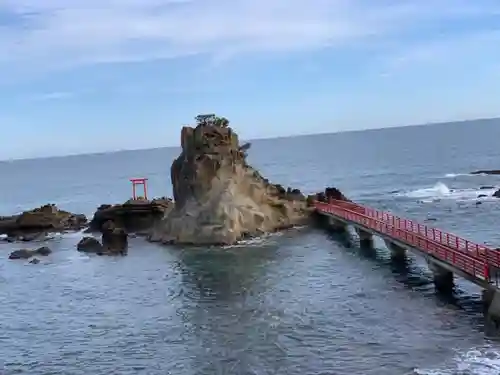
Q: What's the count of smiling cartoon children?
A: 0